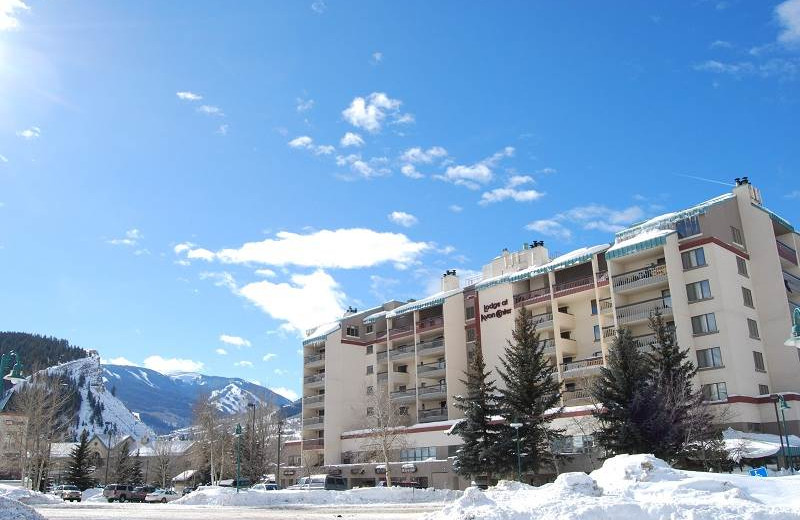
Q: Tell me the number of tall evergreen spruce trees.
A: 4